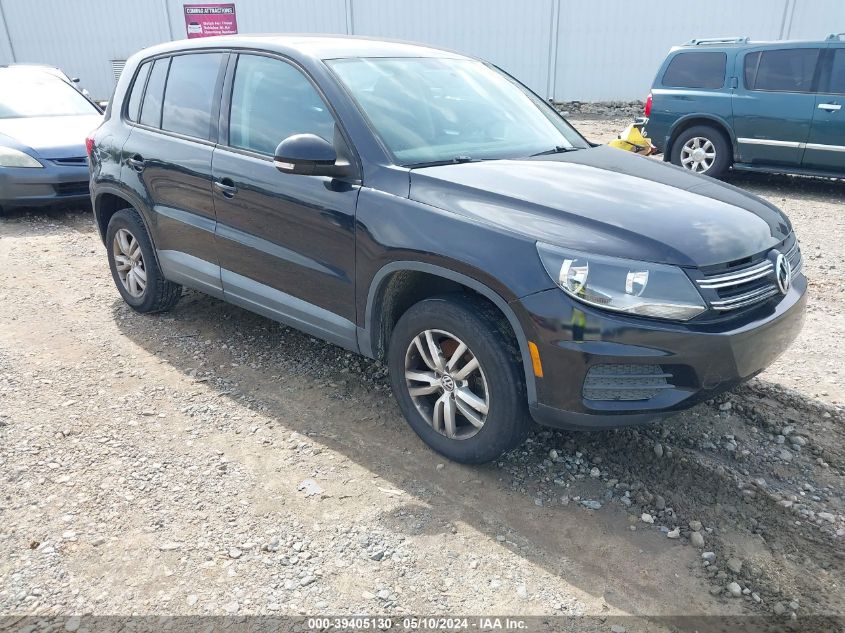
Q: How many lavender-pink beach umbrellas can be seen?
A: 0